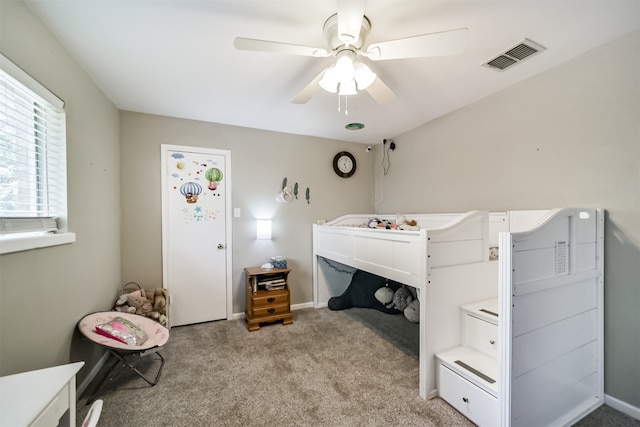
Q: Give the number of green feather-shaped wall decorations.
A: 3